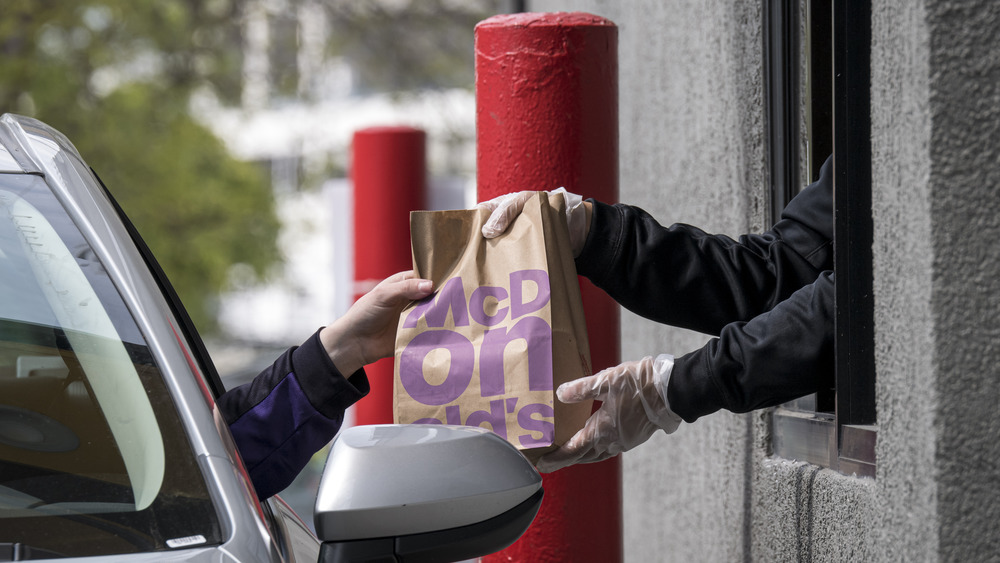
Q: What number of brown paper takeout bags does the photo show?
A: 1